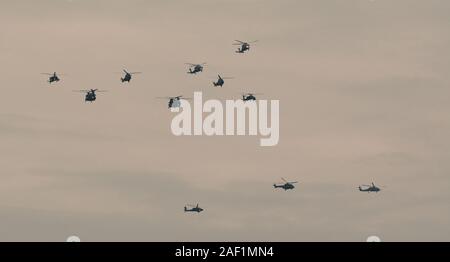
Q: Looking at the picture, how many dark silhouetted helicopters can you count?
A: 11